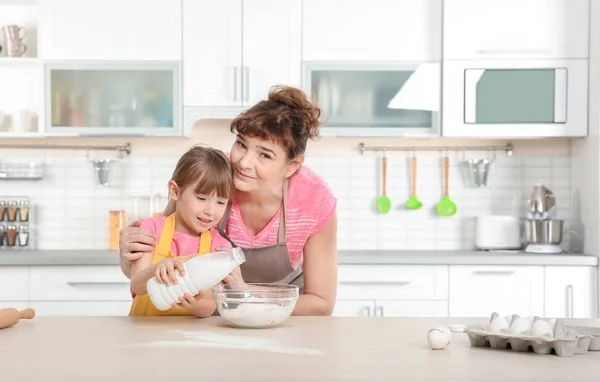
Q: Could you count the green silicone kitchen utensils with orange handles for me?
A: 3